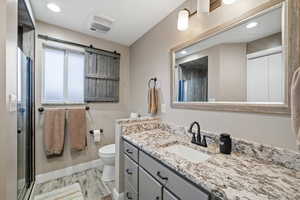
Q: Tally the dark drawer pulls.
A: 4